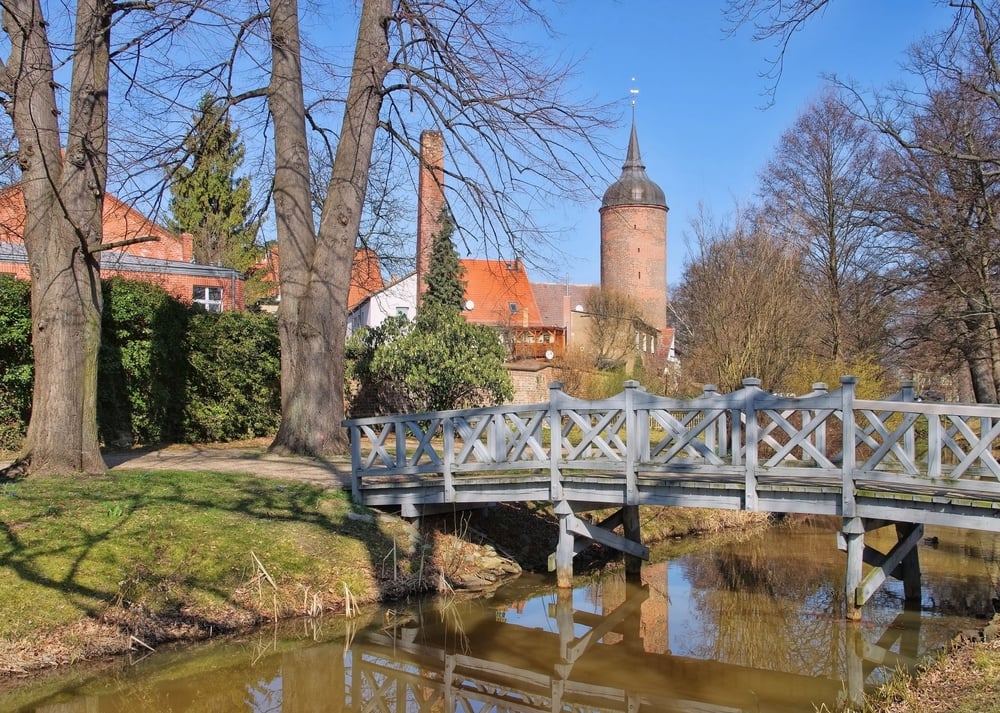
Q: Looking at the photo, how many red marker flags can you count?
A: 0